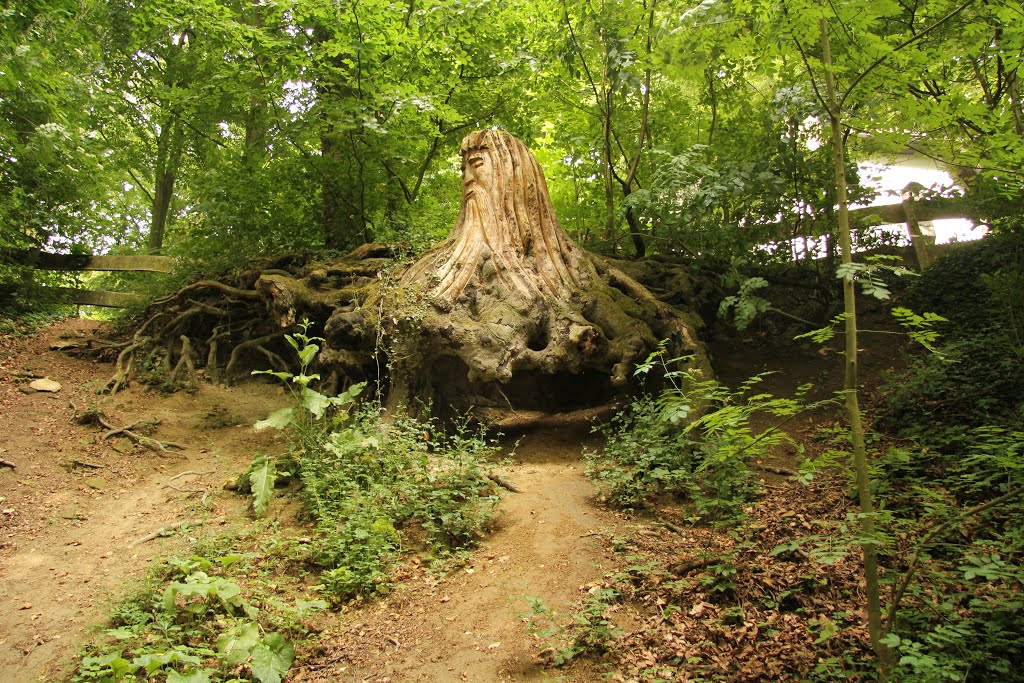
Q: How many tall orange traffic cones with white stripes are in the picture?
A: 0